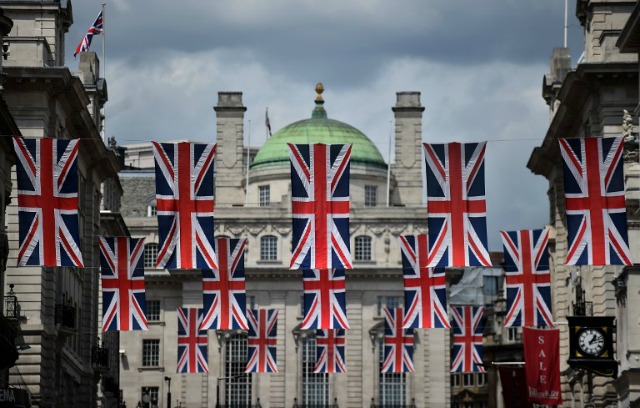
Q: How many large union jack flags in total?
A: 5